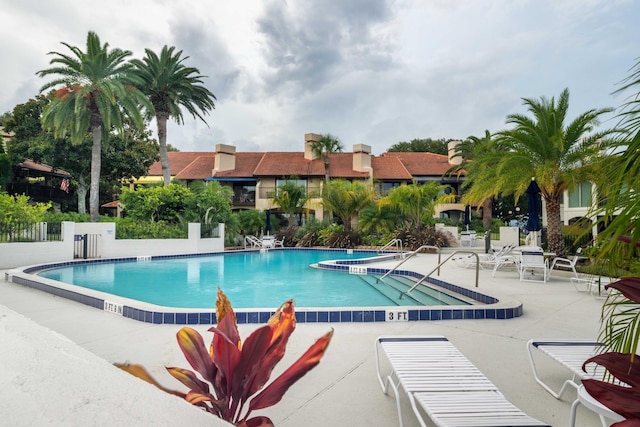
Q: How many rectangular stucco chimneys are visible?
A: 4